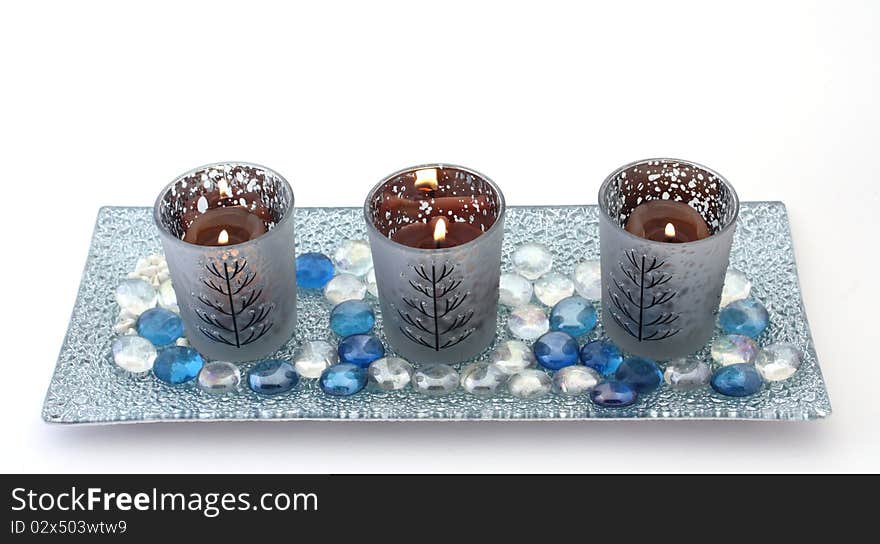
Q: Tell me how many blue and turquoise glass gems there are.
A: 14